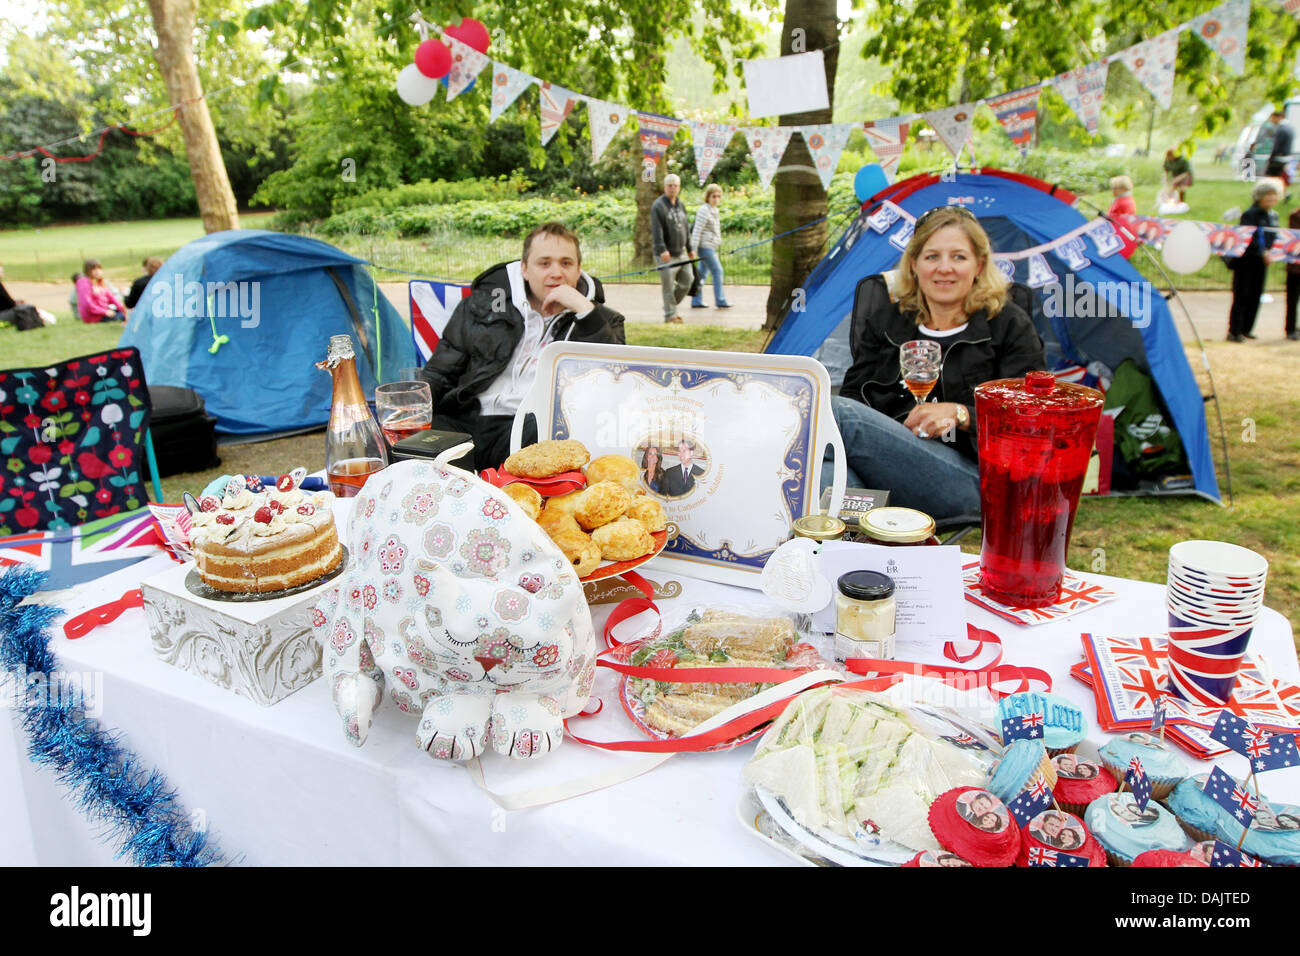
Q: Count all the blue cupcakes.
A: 6